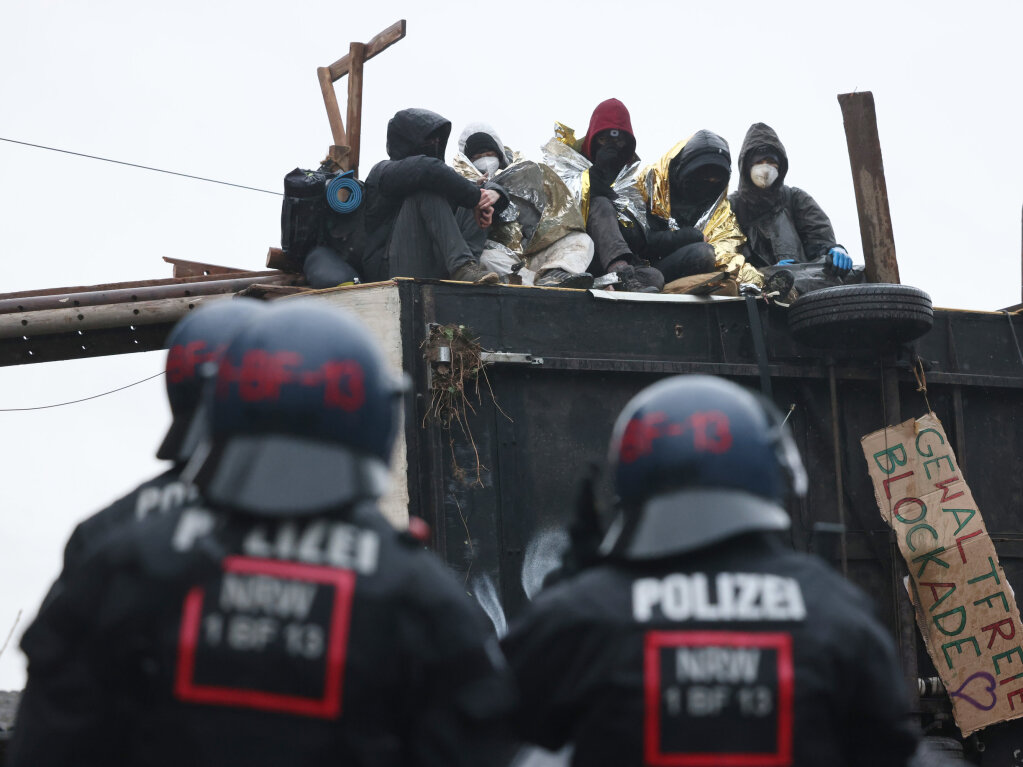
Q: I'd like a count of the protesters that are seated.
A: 5